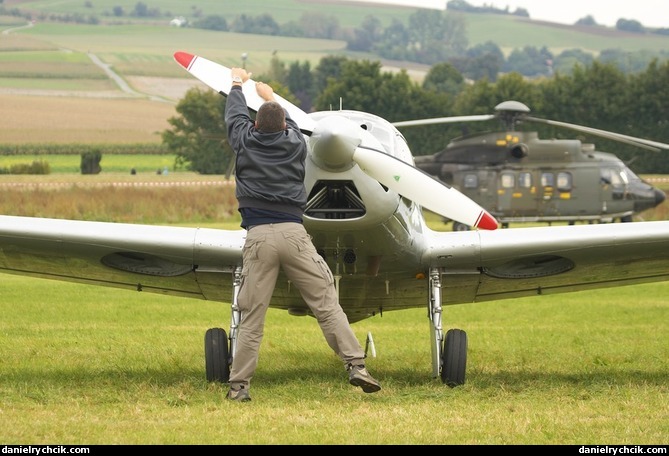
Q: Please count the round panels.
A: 2